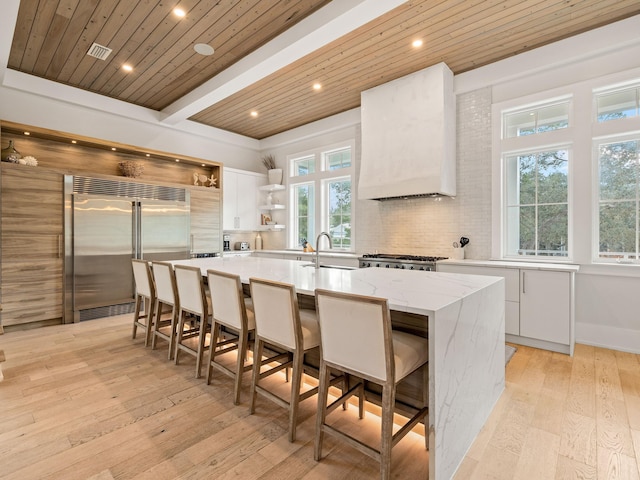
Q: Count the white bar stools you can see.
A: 6